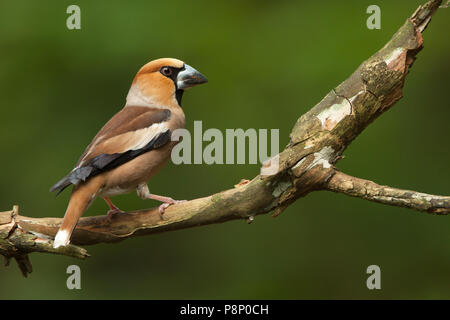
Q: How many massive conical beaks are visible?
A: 1